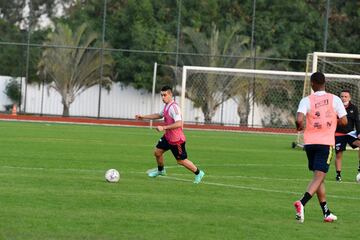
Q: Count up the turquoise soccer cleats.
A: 2